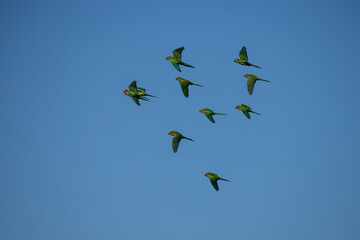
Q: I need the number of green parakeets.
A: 10